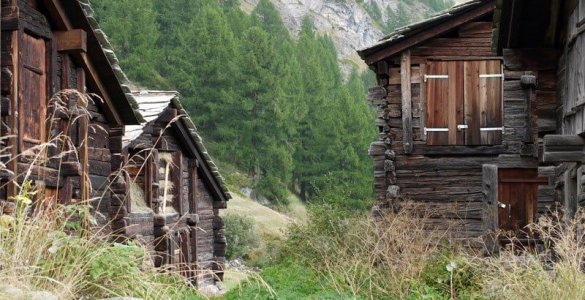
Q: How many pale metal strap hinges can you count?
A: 4